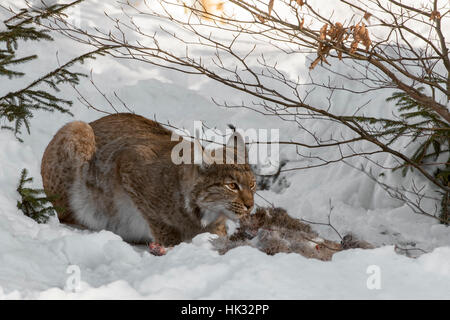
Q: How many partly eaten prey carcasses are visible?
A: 1